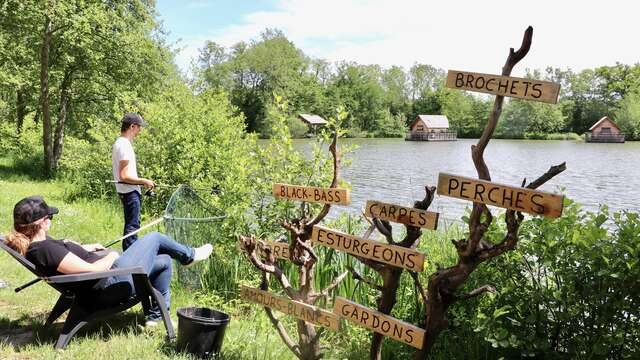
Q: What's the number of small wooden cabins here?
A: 3